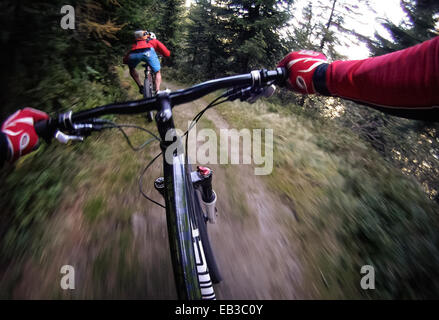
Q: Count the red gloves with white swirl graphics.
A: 2